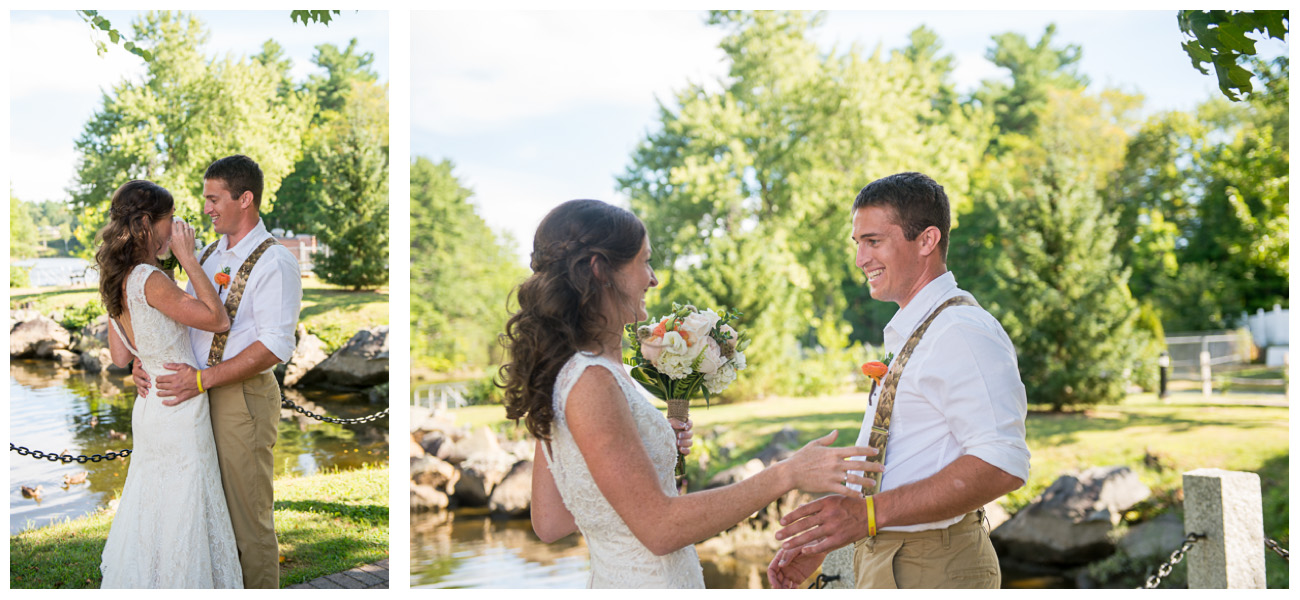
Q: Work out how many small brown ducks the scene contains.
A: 6